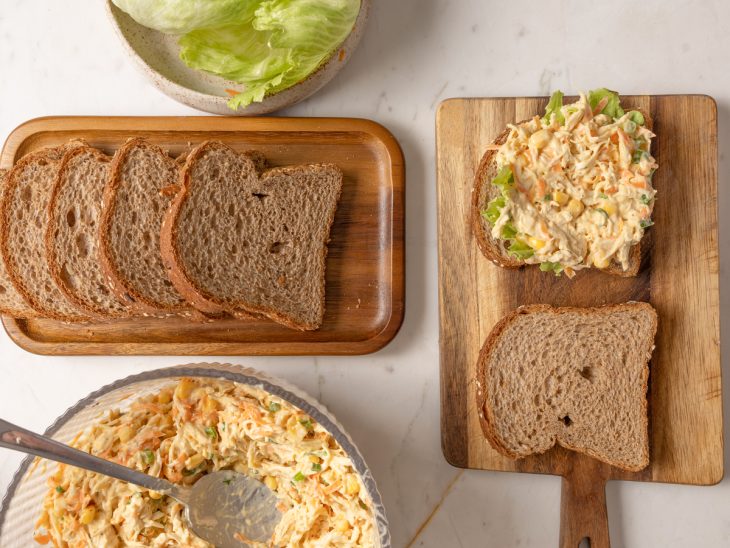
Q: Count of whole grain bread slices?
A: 7